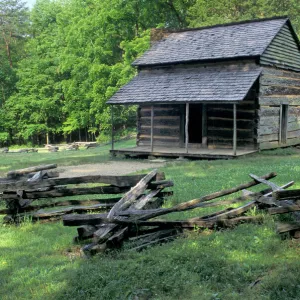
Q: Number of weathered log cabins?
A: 1